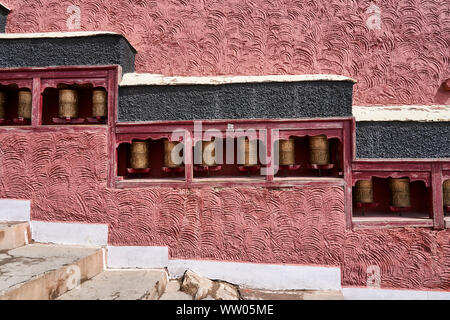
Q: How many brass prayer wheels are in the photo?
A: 13